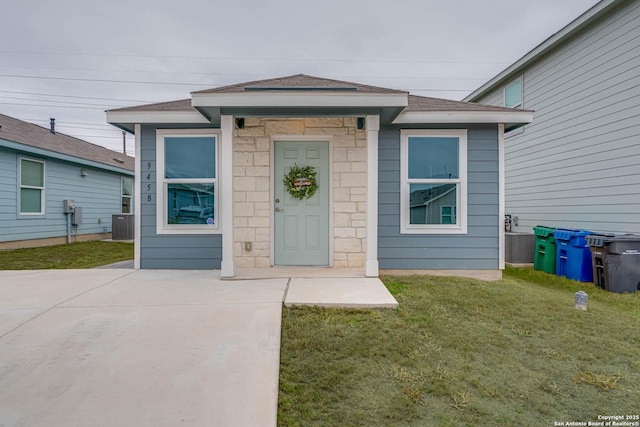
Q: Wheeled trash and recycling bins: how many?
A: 3